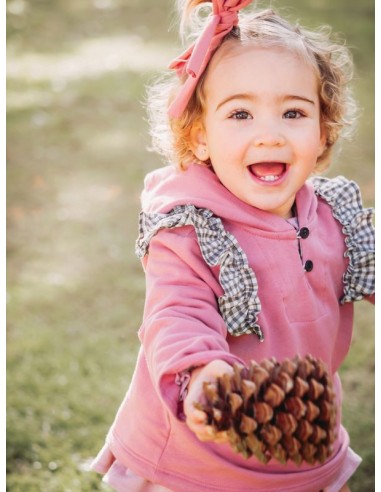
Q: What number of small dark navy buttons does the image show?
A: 2